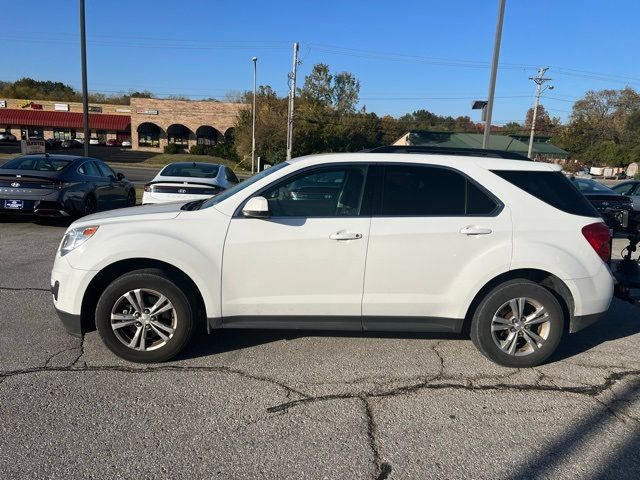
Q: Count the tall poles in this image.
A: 5